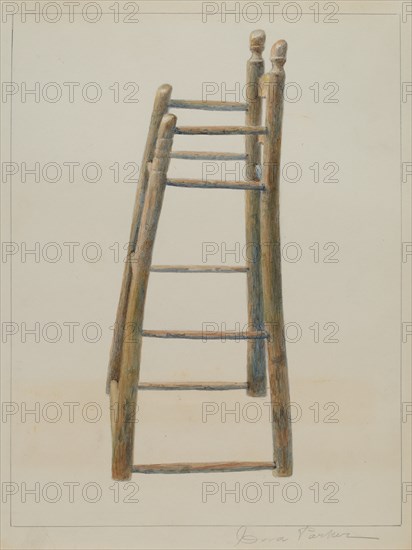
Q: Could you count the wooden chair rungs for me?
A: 8